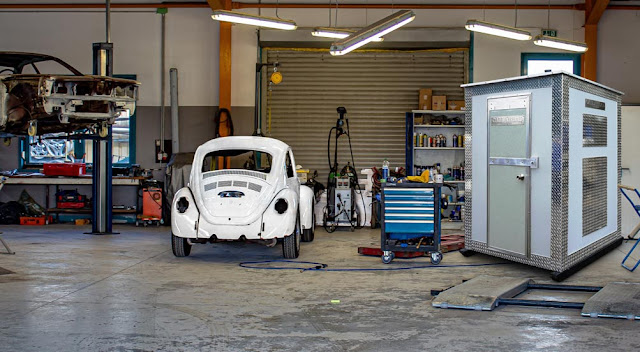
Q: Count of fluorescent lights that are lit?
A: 5